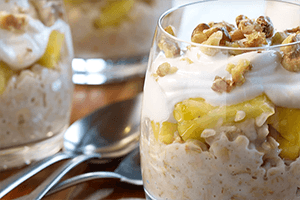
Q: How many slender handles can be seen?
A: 3